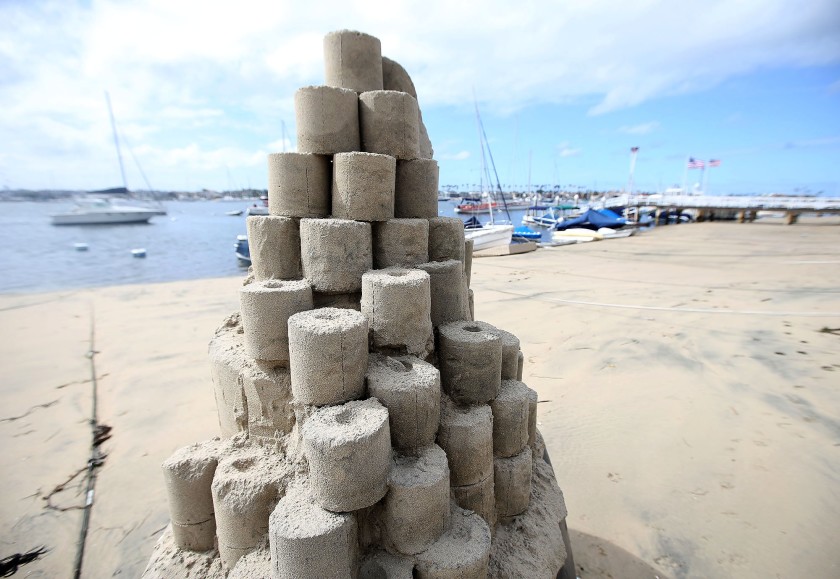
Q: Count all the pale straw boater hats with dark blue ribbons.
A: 0